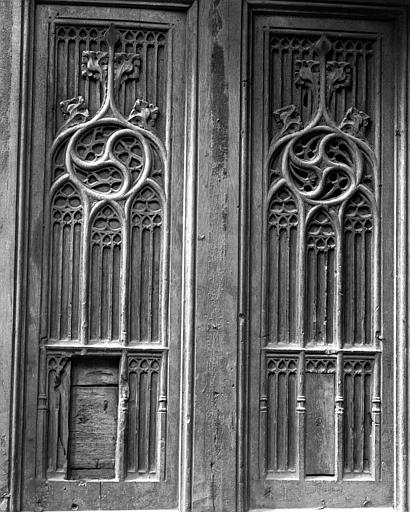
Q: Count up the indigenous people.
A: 0